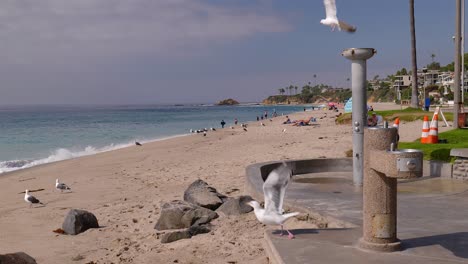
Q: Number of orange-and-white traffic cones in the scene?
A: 3